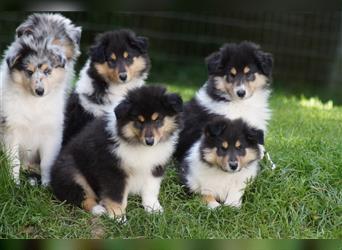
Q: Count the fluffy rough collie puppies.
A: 6